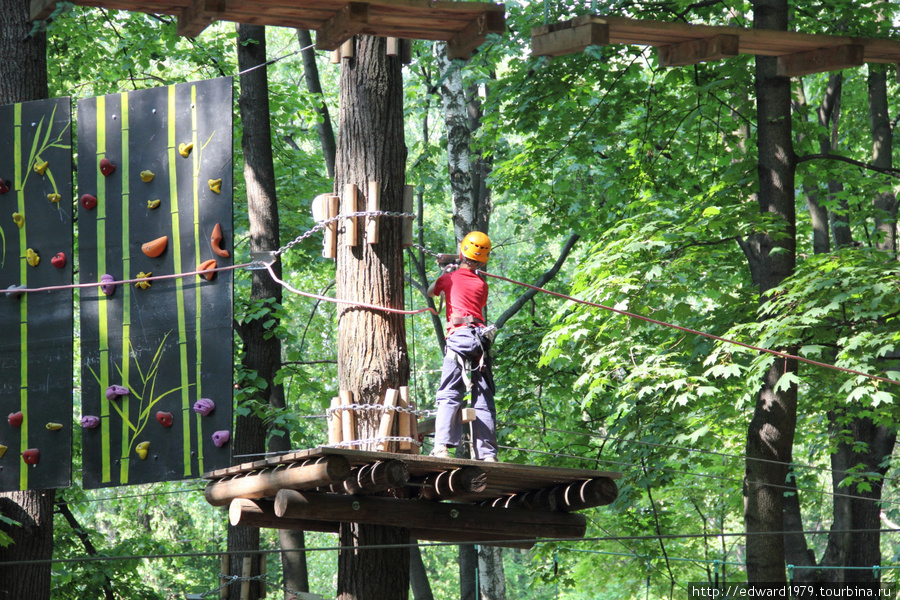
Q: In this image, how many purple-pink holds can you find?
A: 5